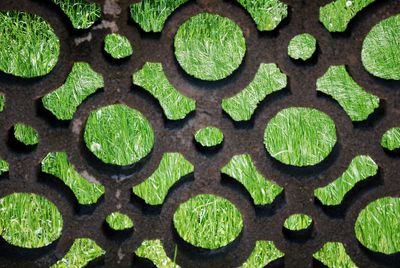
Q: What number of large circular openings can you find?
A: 8